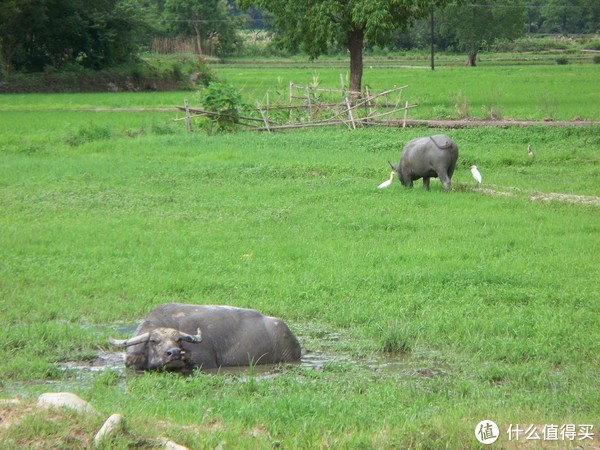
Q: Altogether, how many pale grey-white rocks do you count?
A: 3